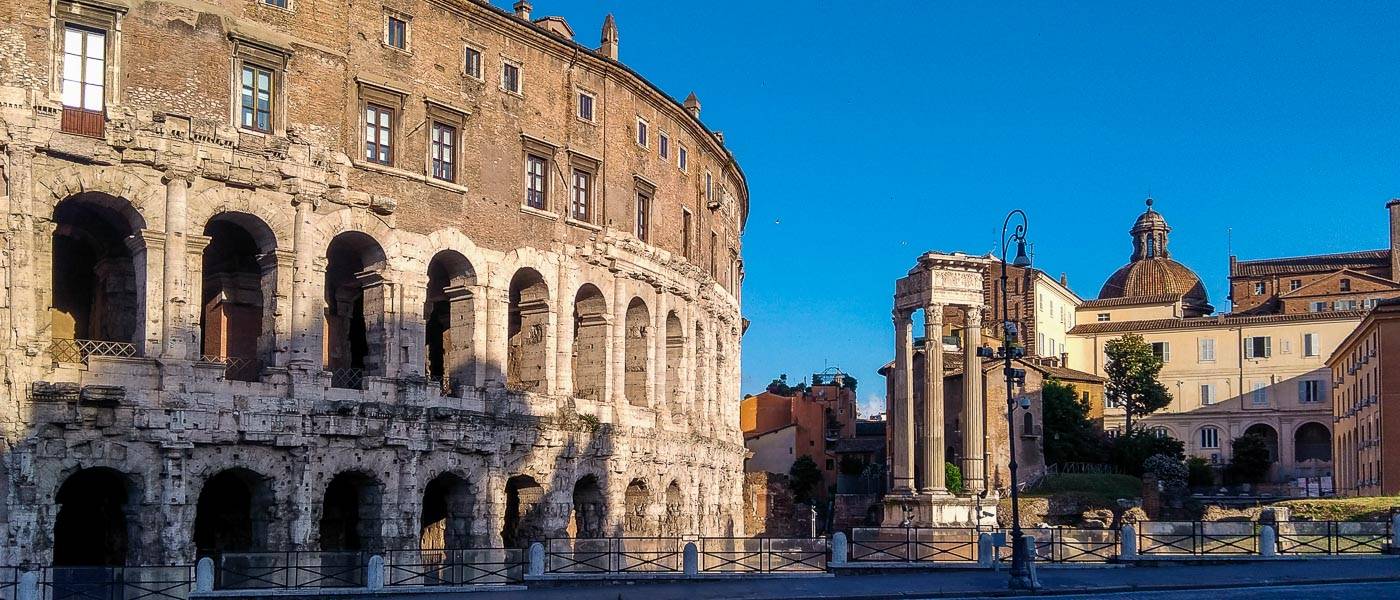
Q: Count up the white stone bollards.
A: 10